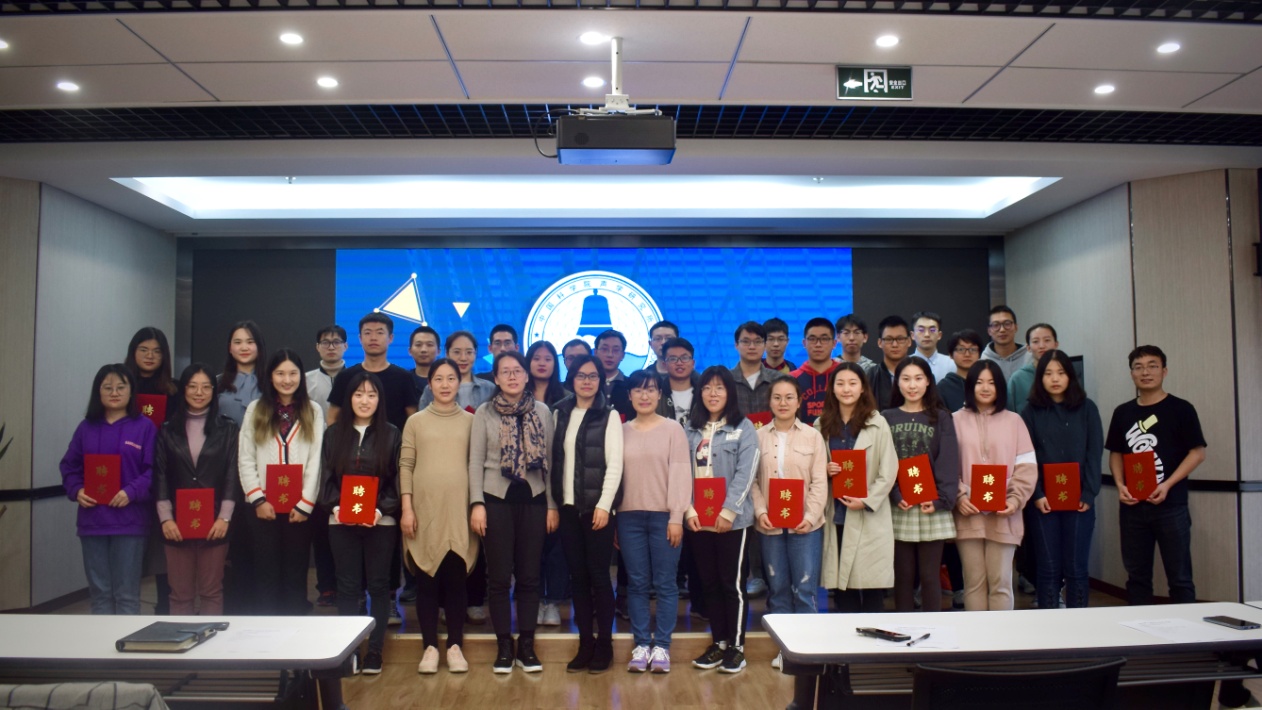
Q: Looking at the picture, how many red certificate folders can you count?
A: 13